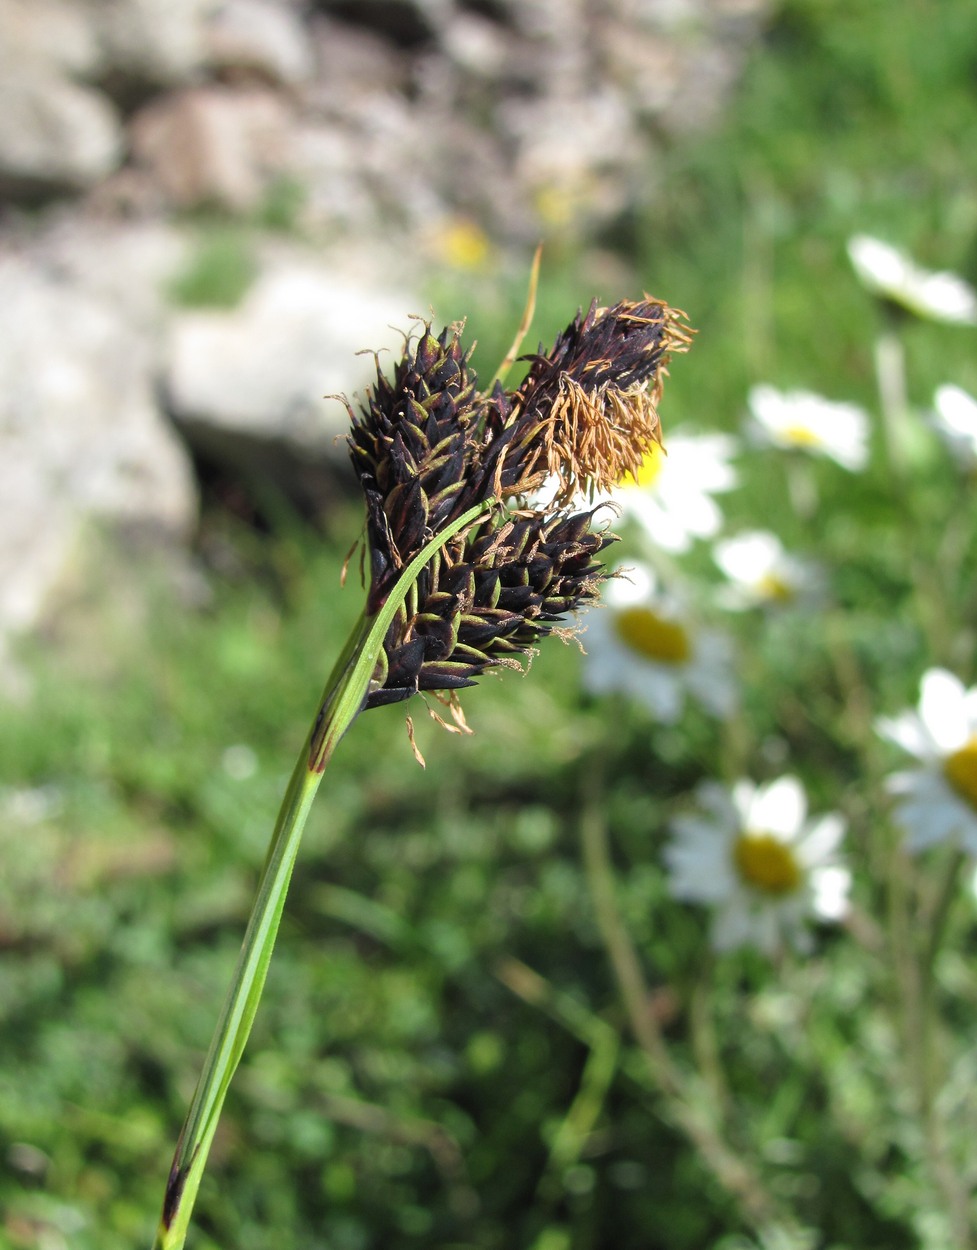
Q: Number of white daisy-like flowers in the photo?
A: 8